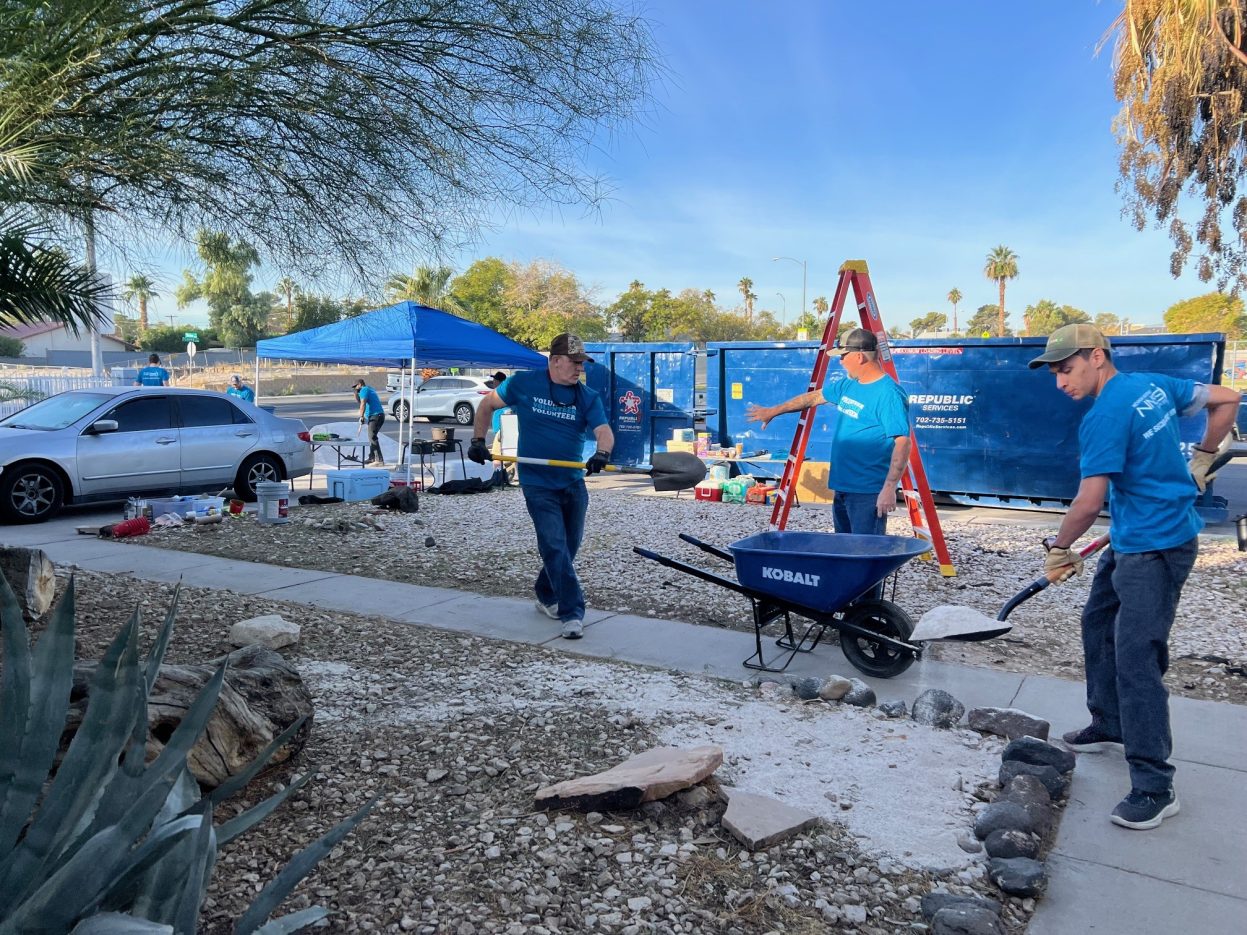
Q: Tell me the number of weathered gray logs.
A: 2